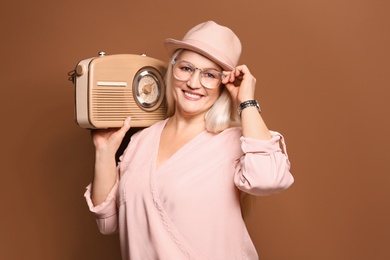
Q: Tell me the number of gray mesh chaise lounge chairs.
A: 0